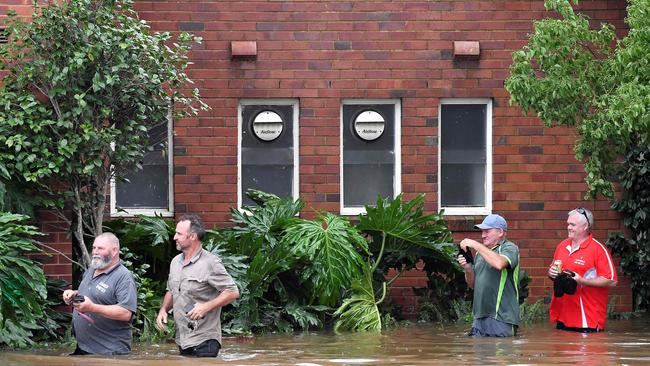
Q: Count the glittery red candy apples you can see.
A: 0